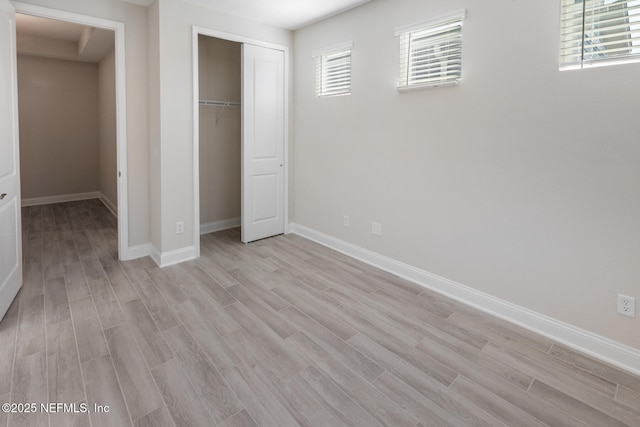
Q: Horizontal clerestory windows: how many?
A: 3